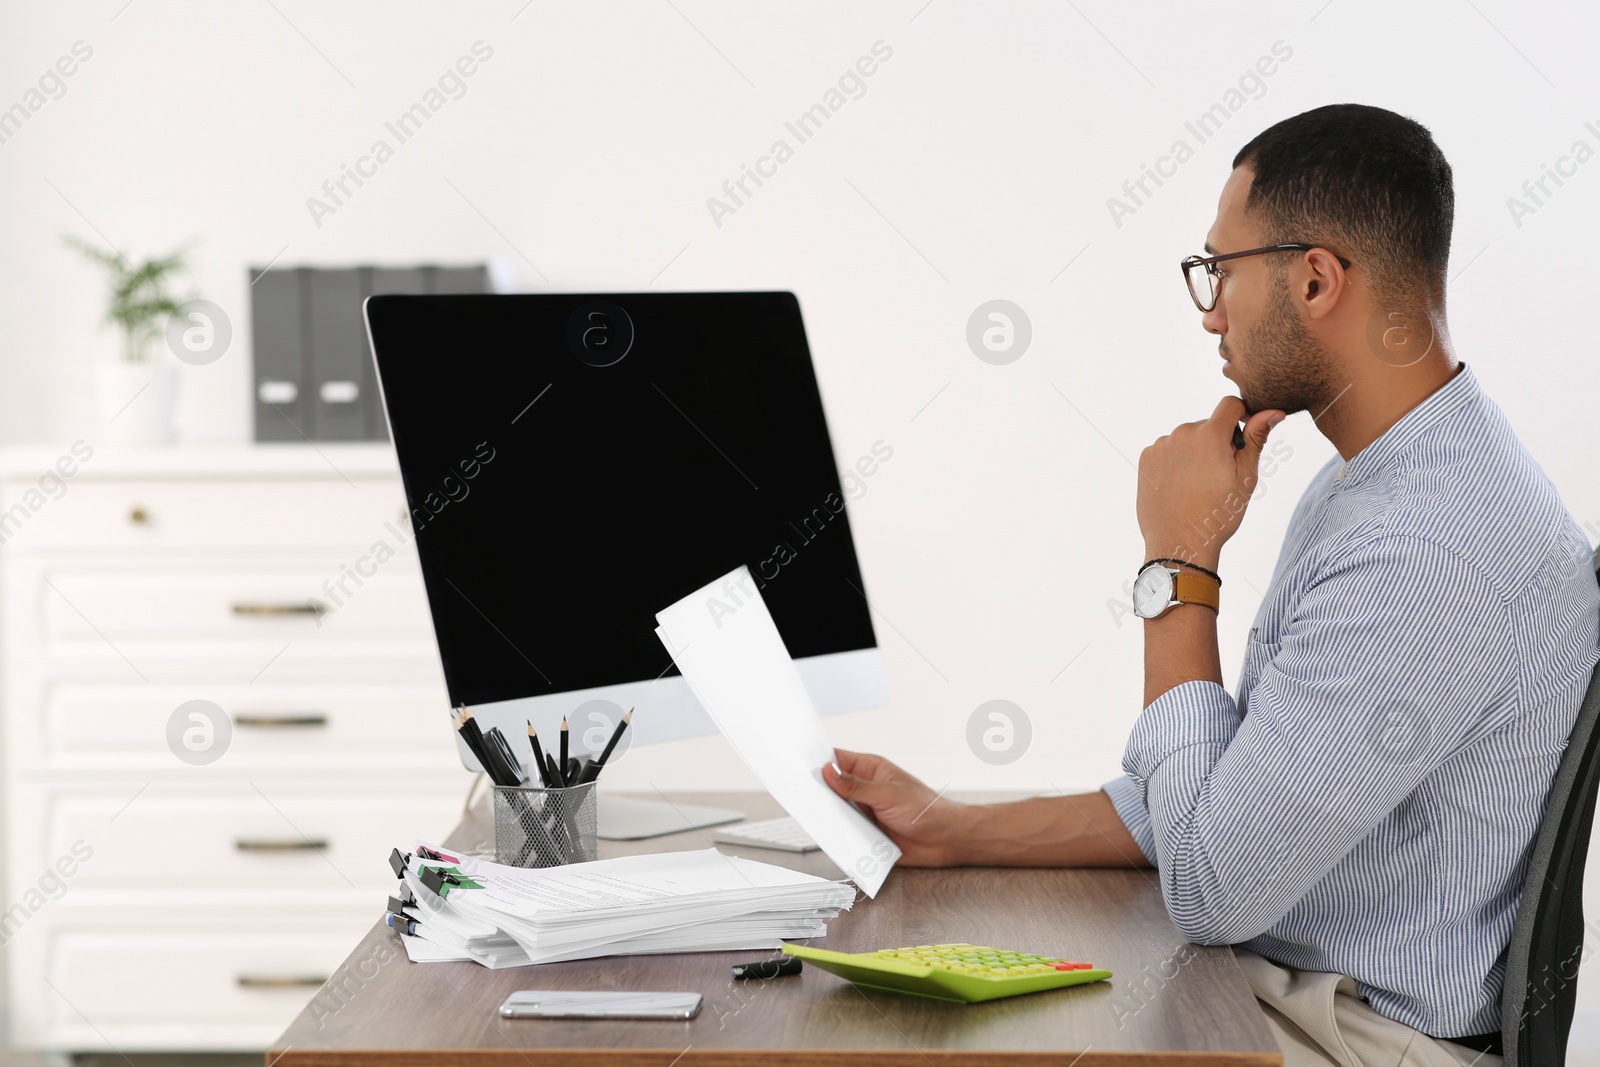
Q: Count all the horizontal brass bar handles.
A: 4